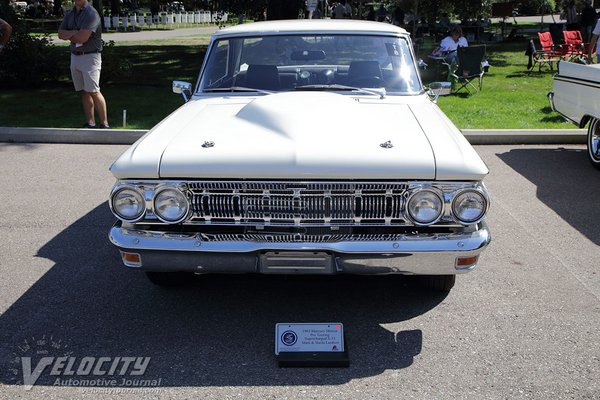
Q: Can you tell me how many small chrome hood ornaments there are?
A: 2